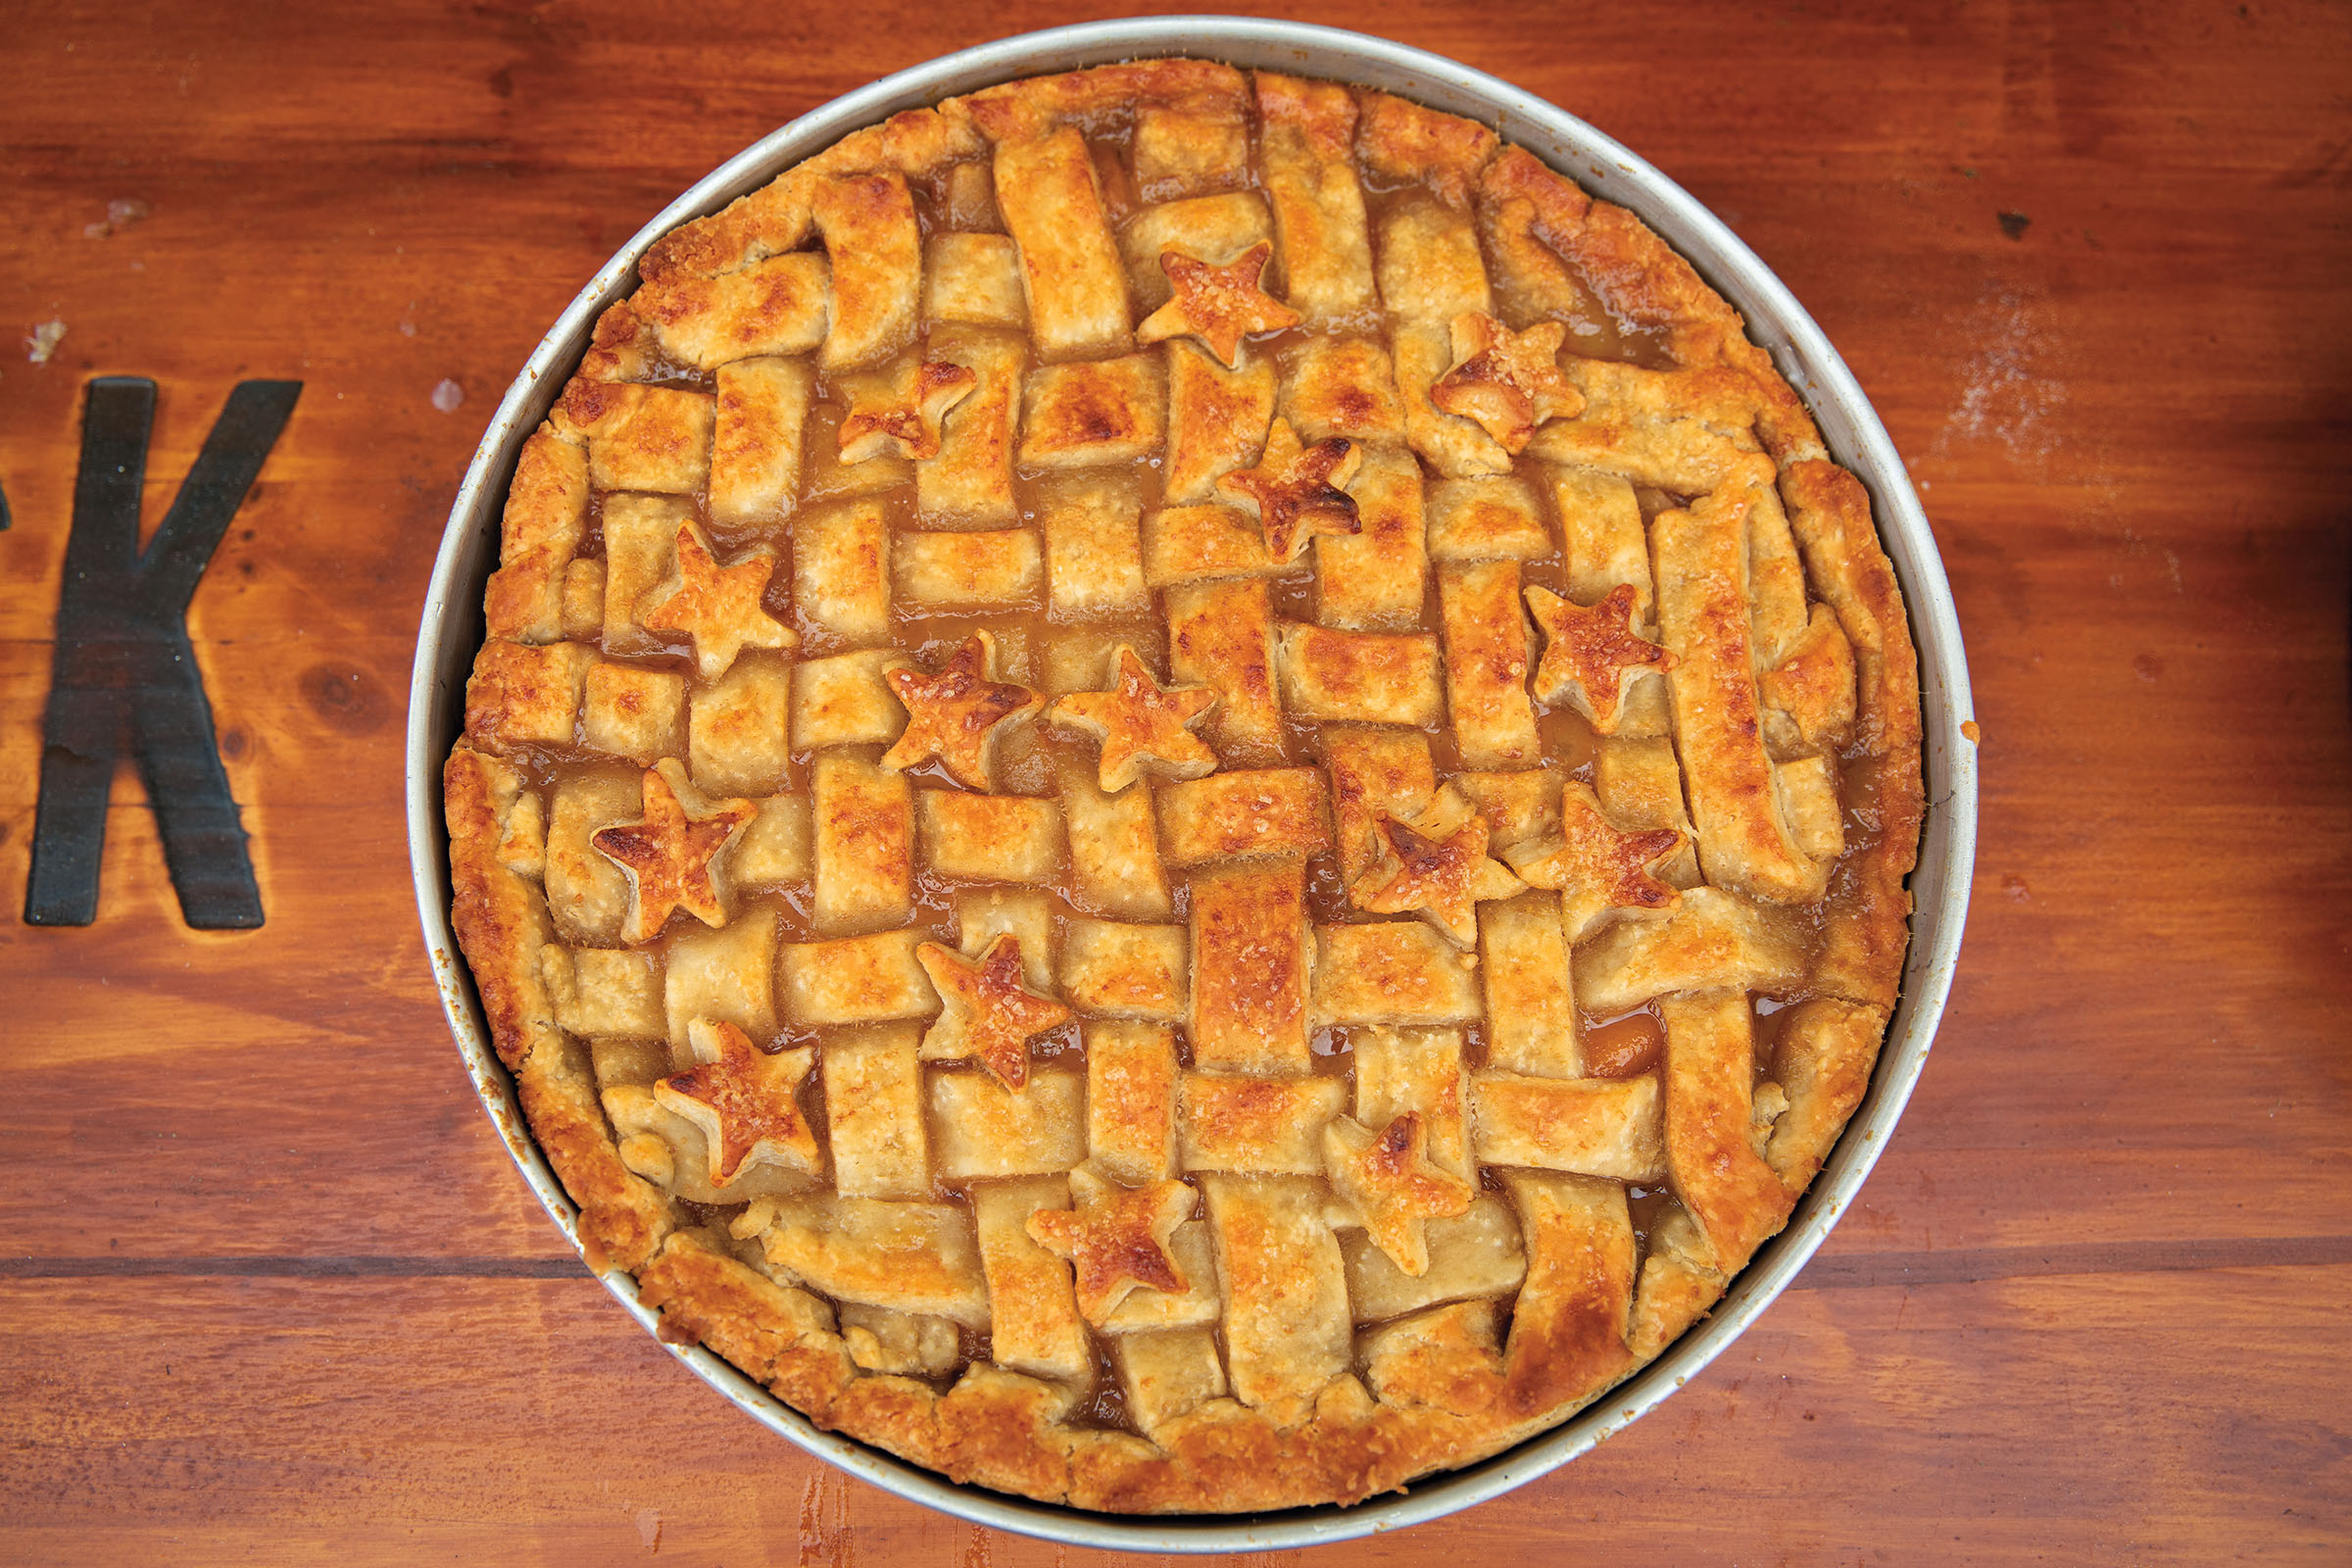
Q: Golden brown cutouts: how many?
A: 15